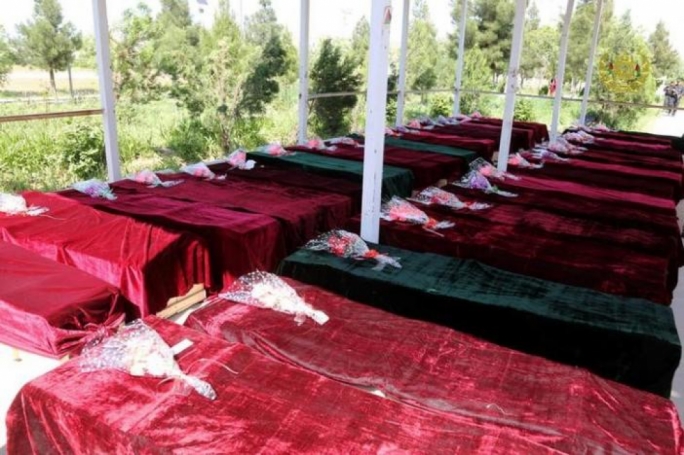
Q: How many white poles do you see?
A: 8